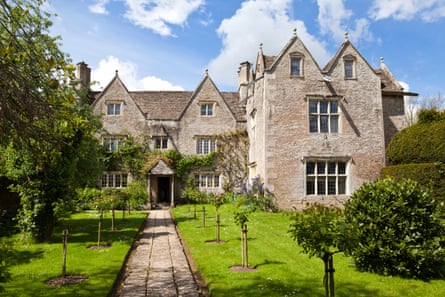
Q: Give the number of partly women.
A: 0